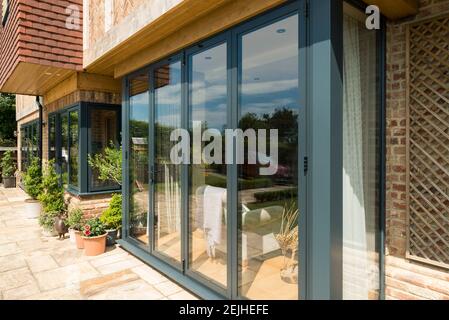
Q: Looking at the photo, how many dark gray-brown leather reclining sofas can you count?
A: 0